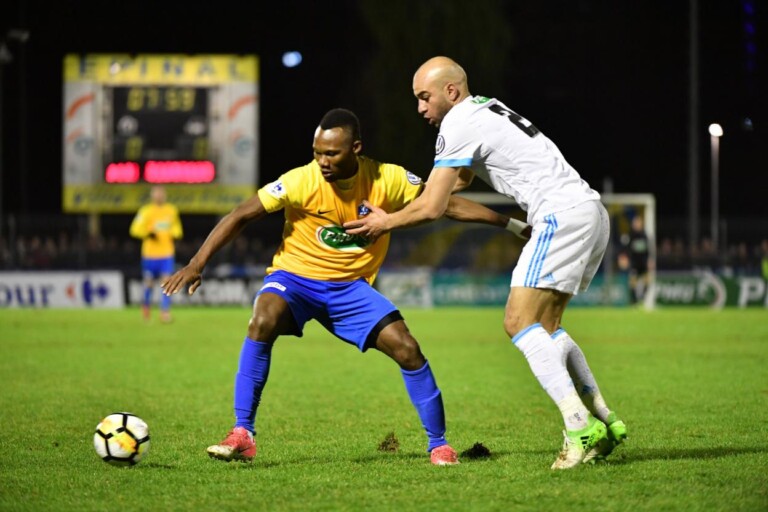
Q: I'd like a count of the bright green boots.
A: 2